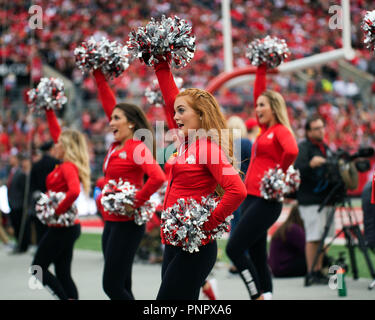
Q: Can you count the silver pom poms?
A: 10